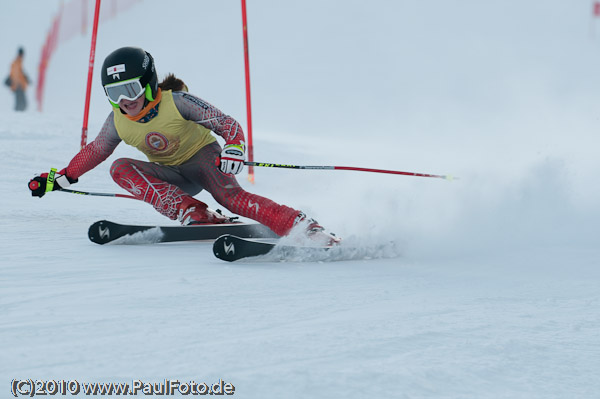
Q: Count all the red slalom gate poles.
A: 2